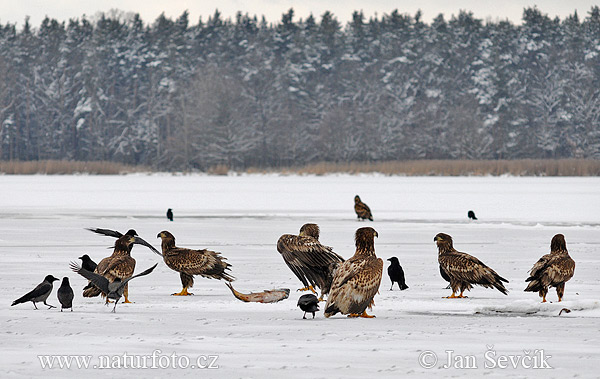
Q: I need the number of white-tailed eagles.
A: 7